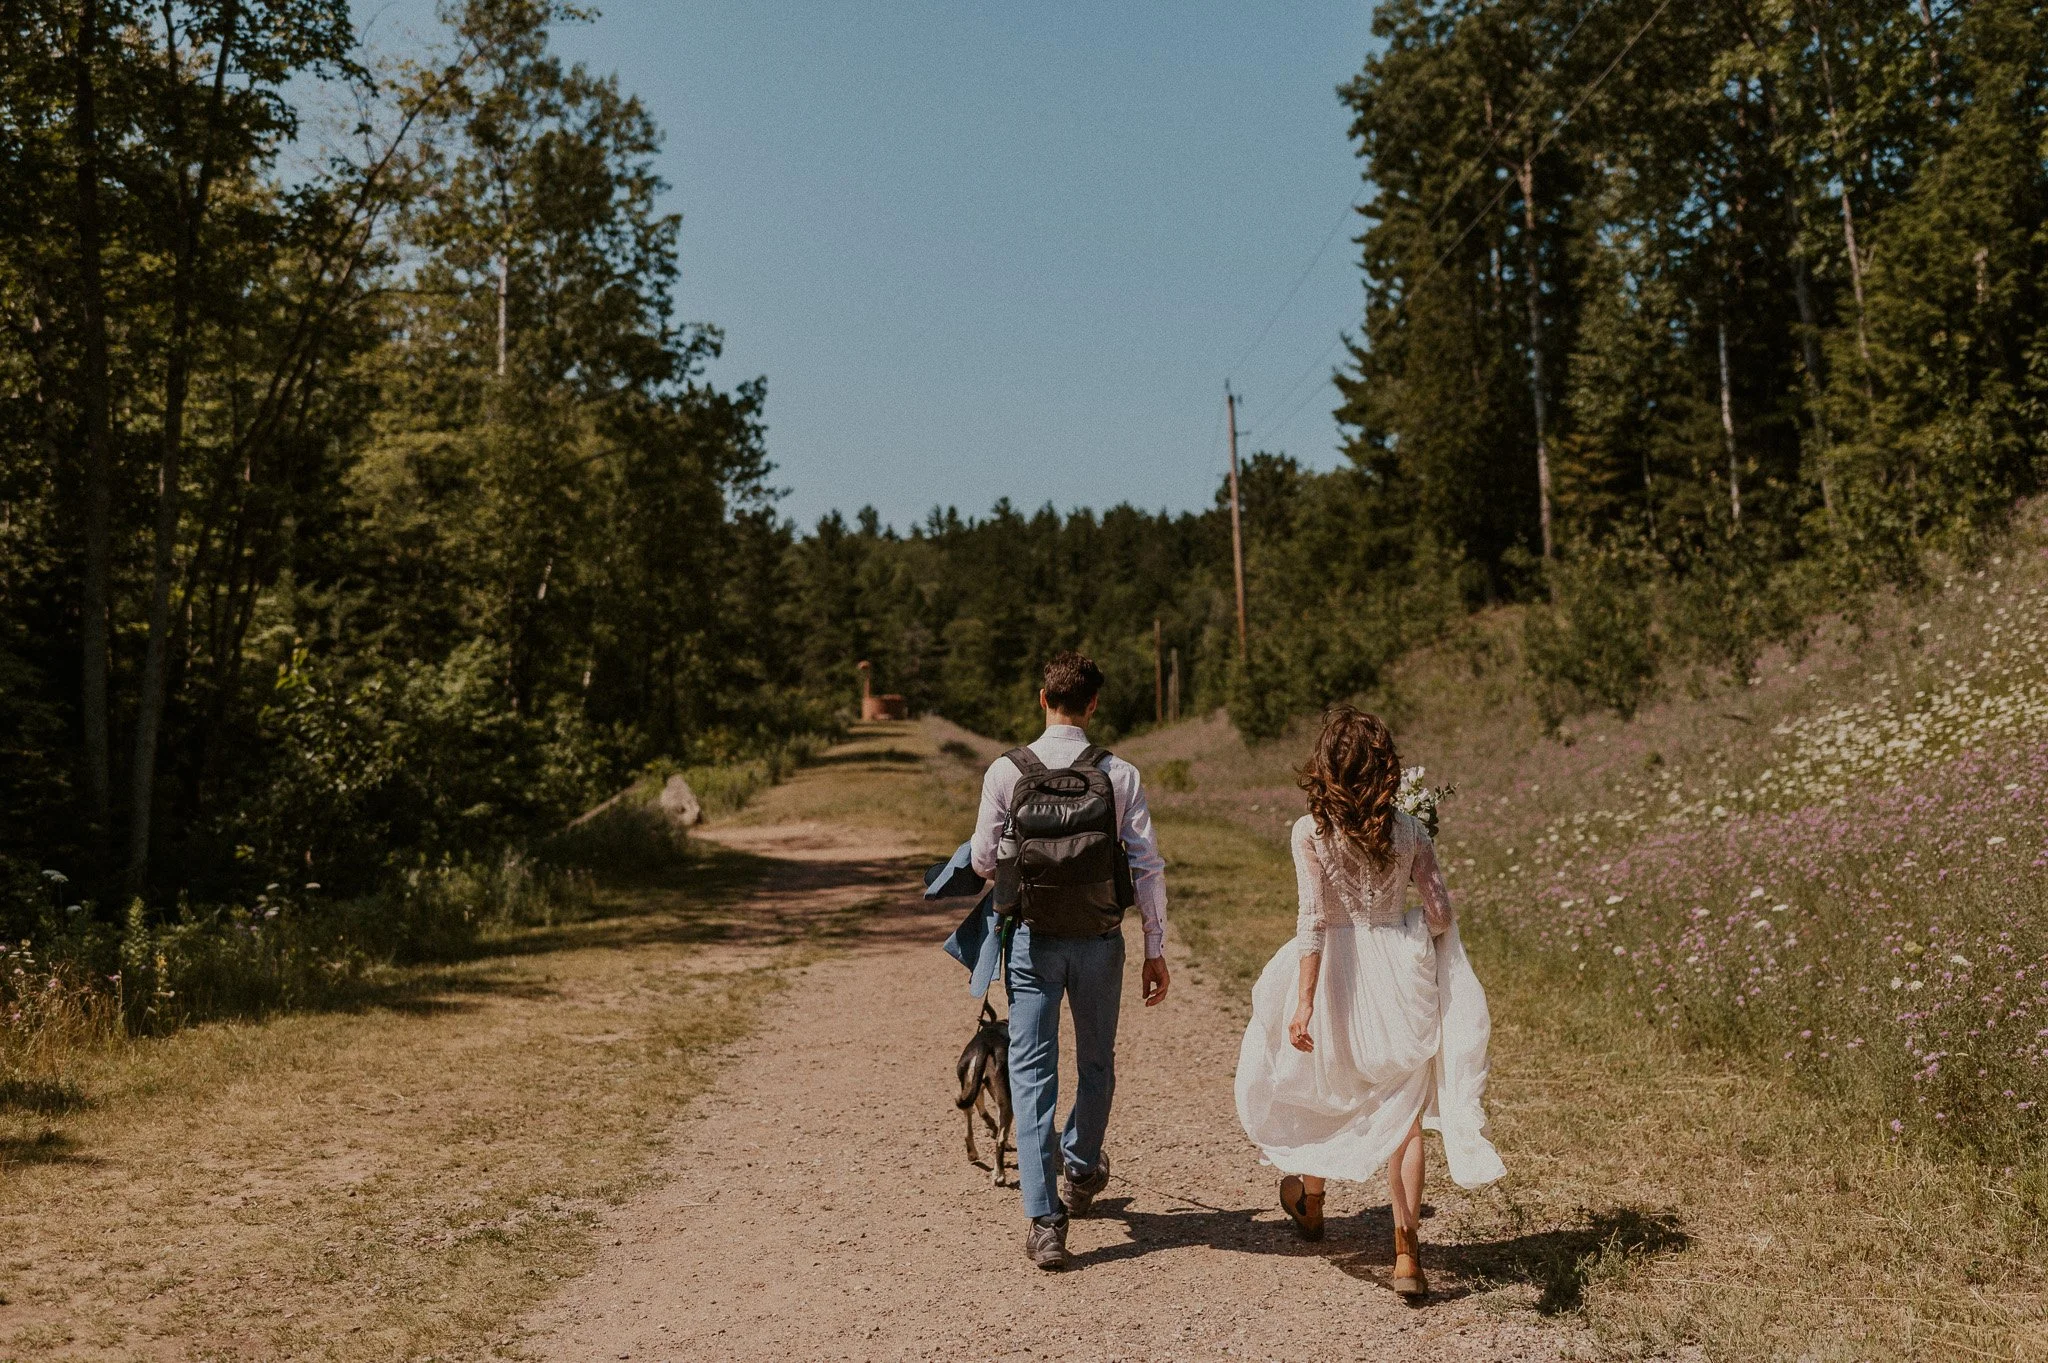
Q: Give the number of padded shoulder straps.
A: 2